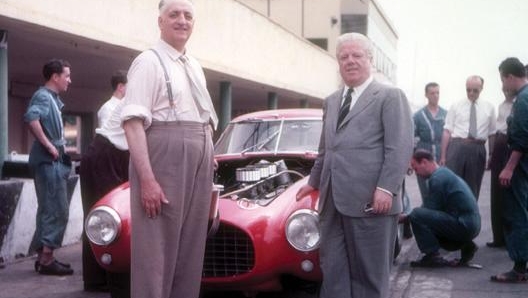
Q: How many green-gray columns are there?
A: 4